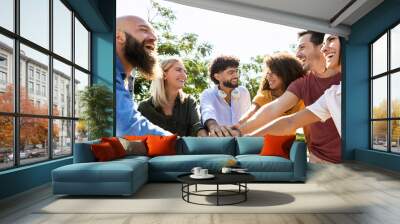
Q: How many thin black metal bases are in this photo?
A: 1